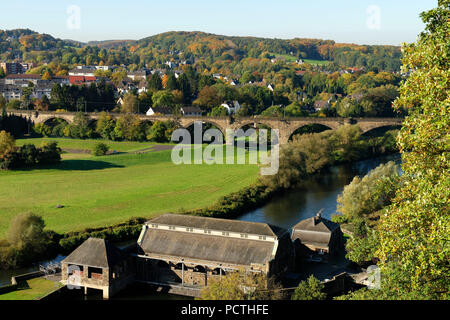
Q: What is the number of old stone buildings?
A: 3